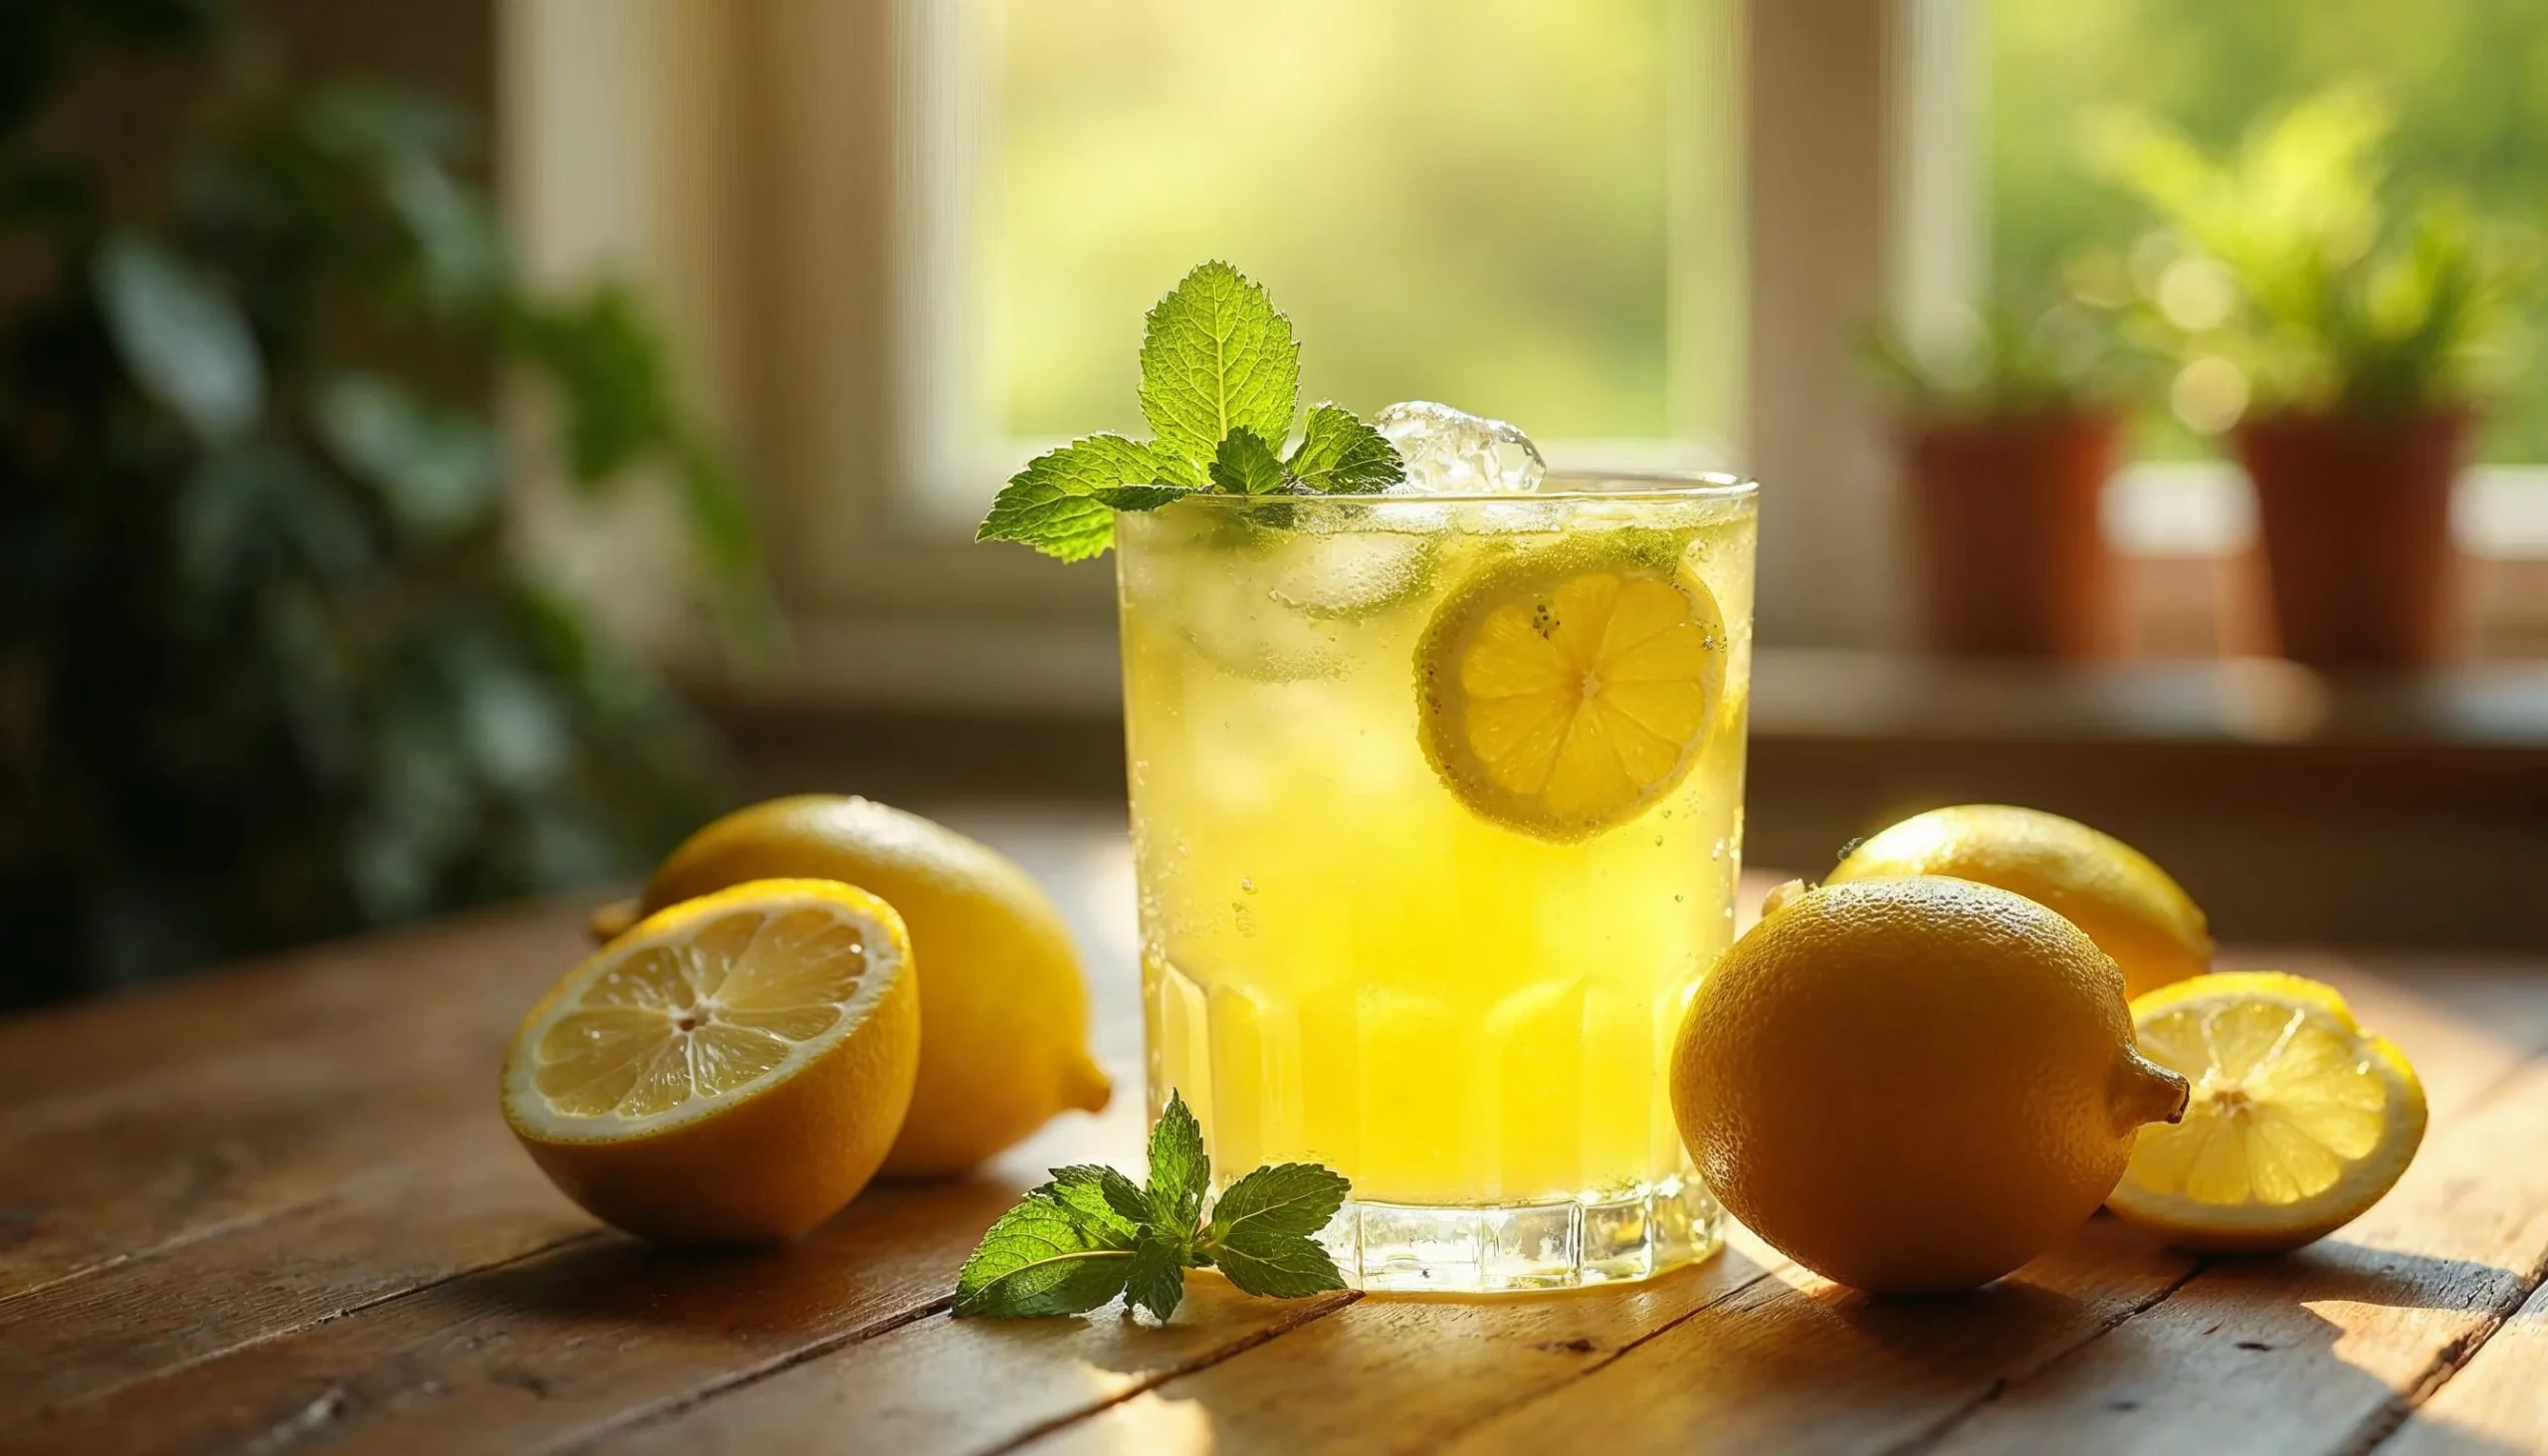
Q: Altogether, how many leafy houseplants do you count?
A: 3